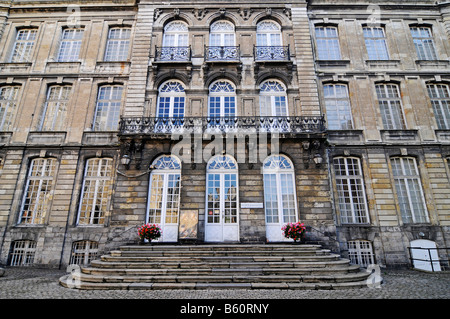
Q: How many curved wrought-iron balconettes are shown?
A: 3